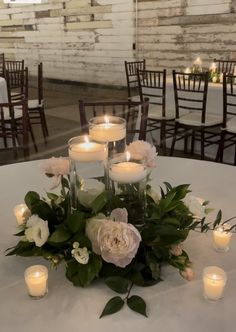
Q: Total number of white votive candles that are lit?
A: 4